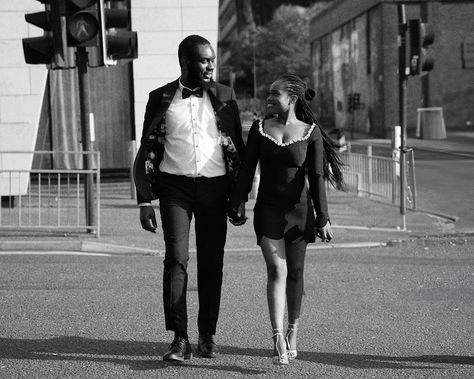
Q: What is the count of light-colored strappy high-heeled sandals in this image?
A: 2